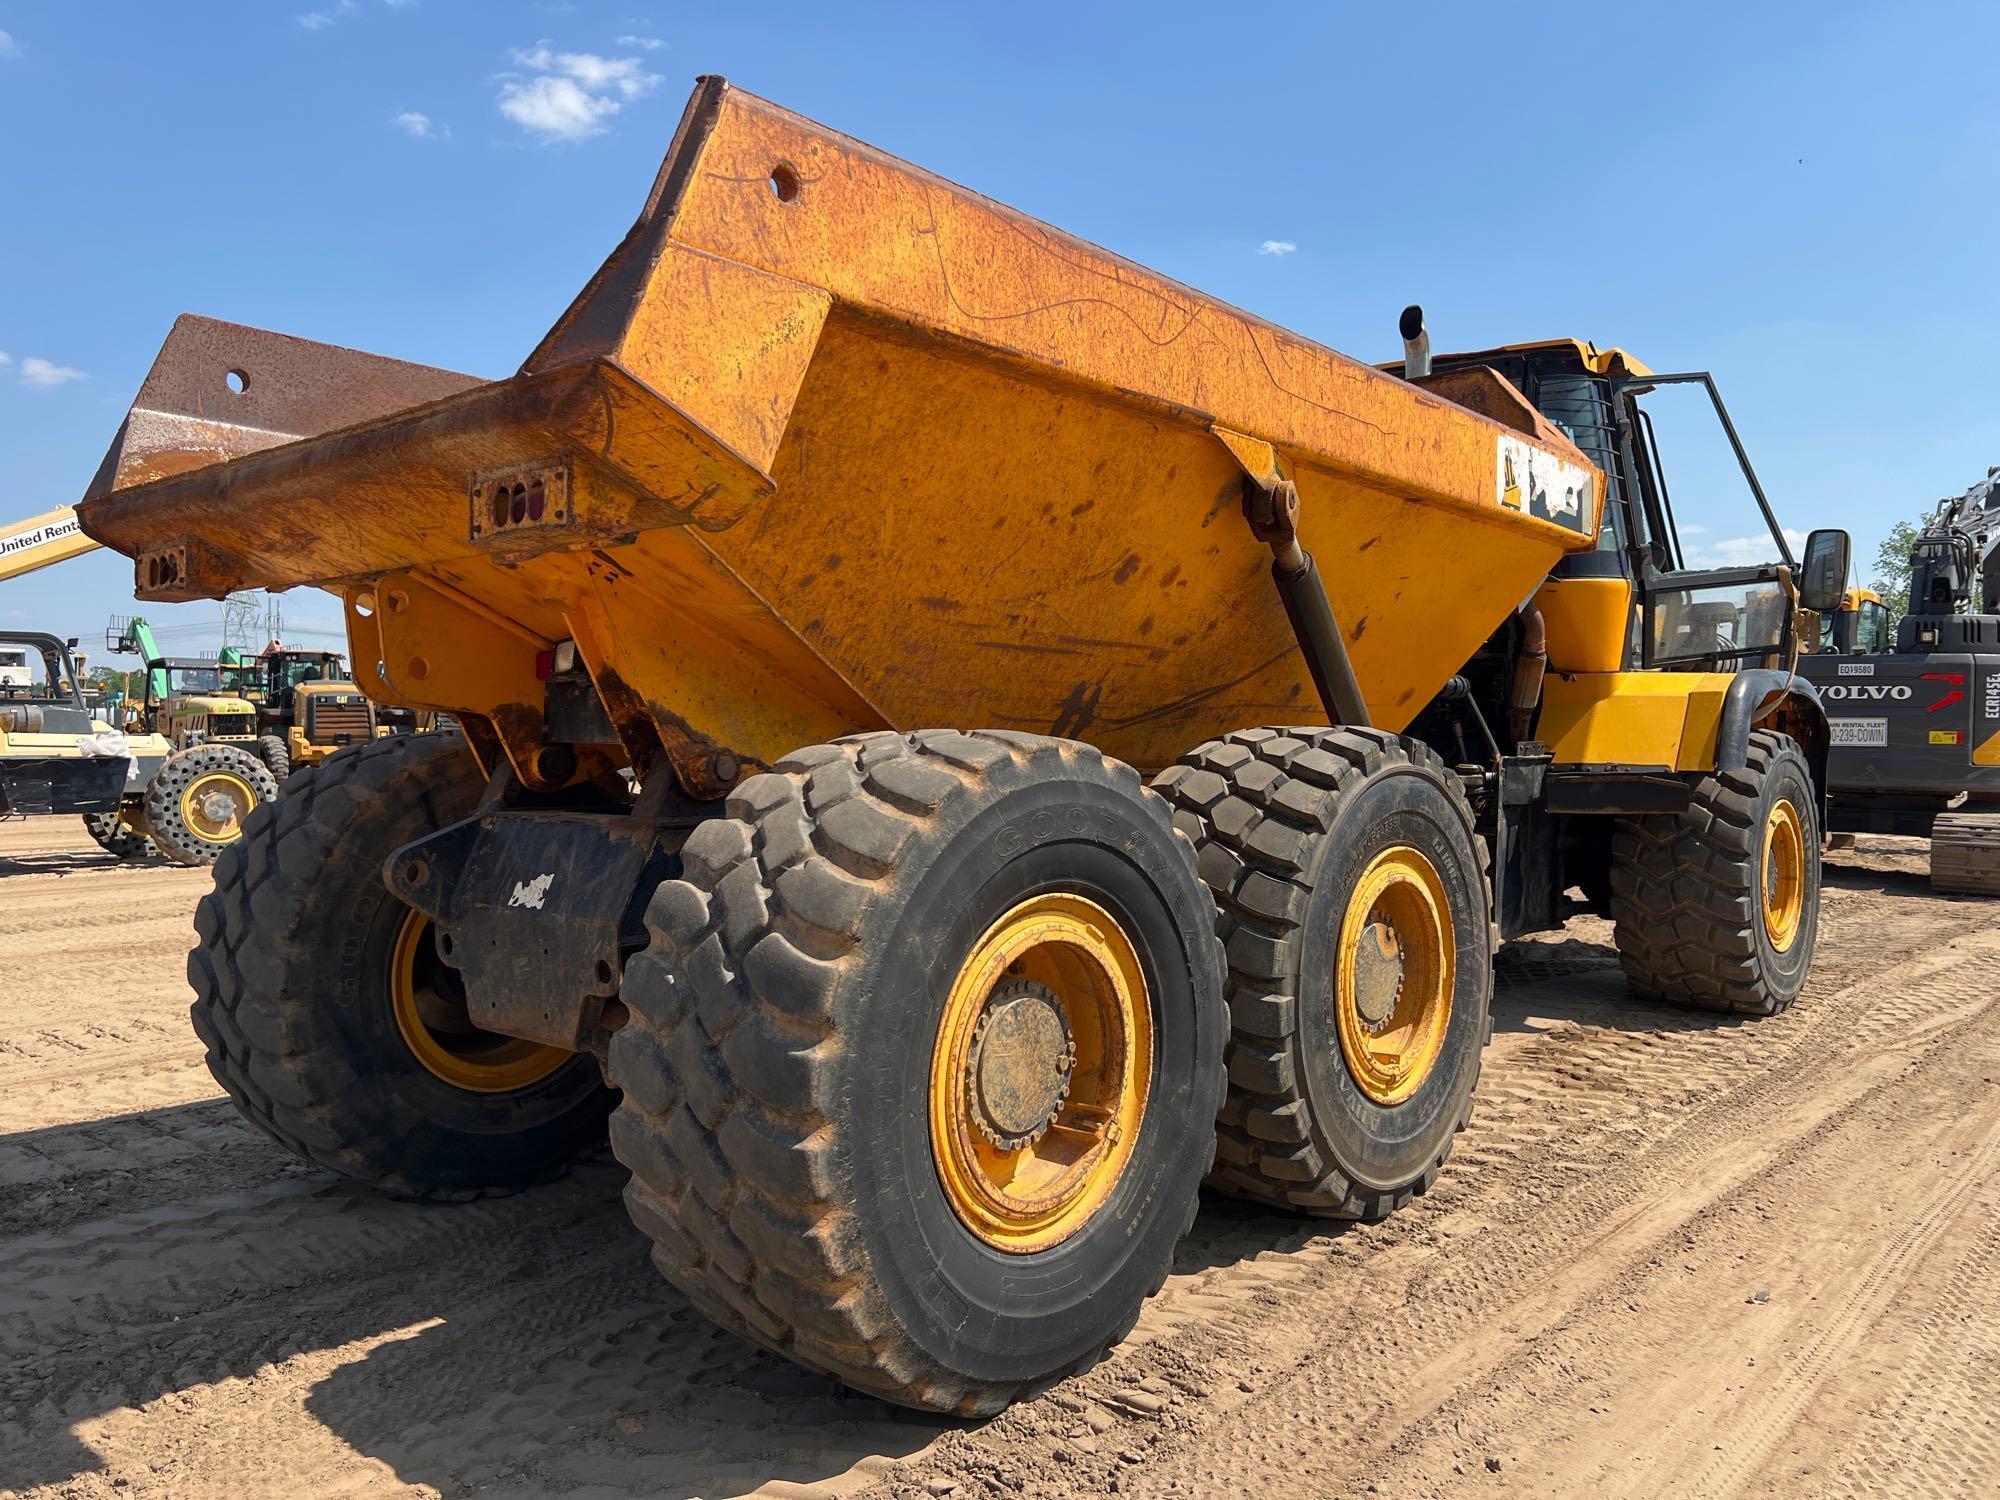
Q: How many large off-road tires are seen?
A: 4